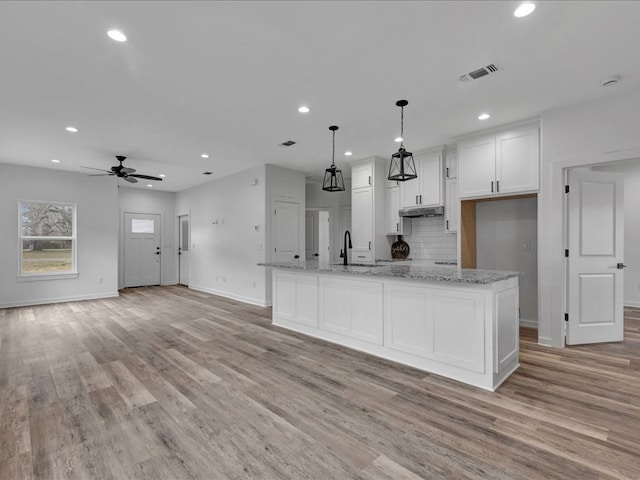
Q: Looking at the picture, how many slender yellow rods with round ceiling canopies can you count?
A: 0